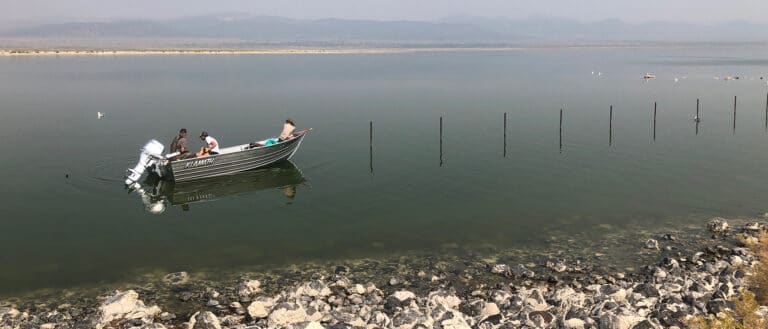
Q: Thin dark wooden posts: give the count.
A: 9